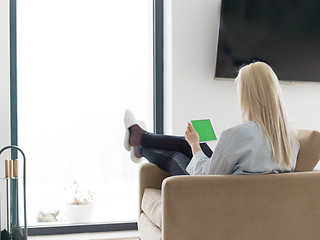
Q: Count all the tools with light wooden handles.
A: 3